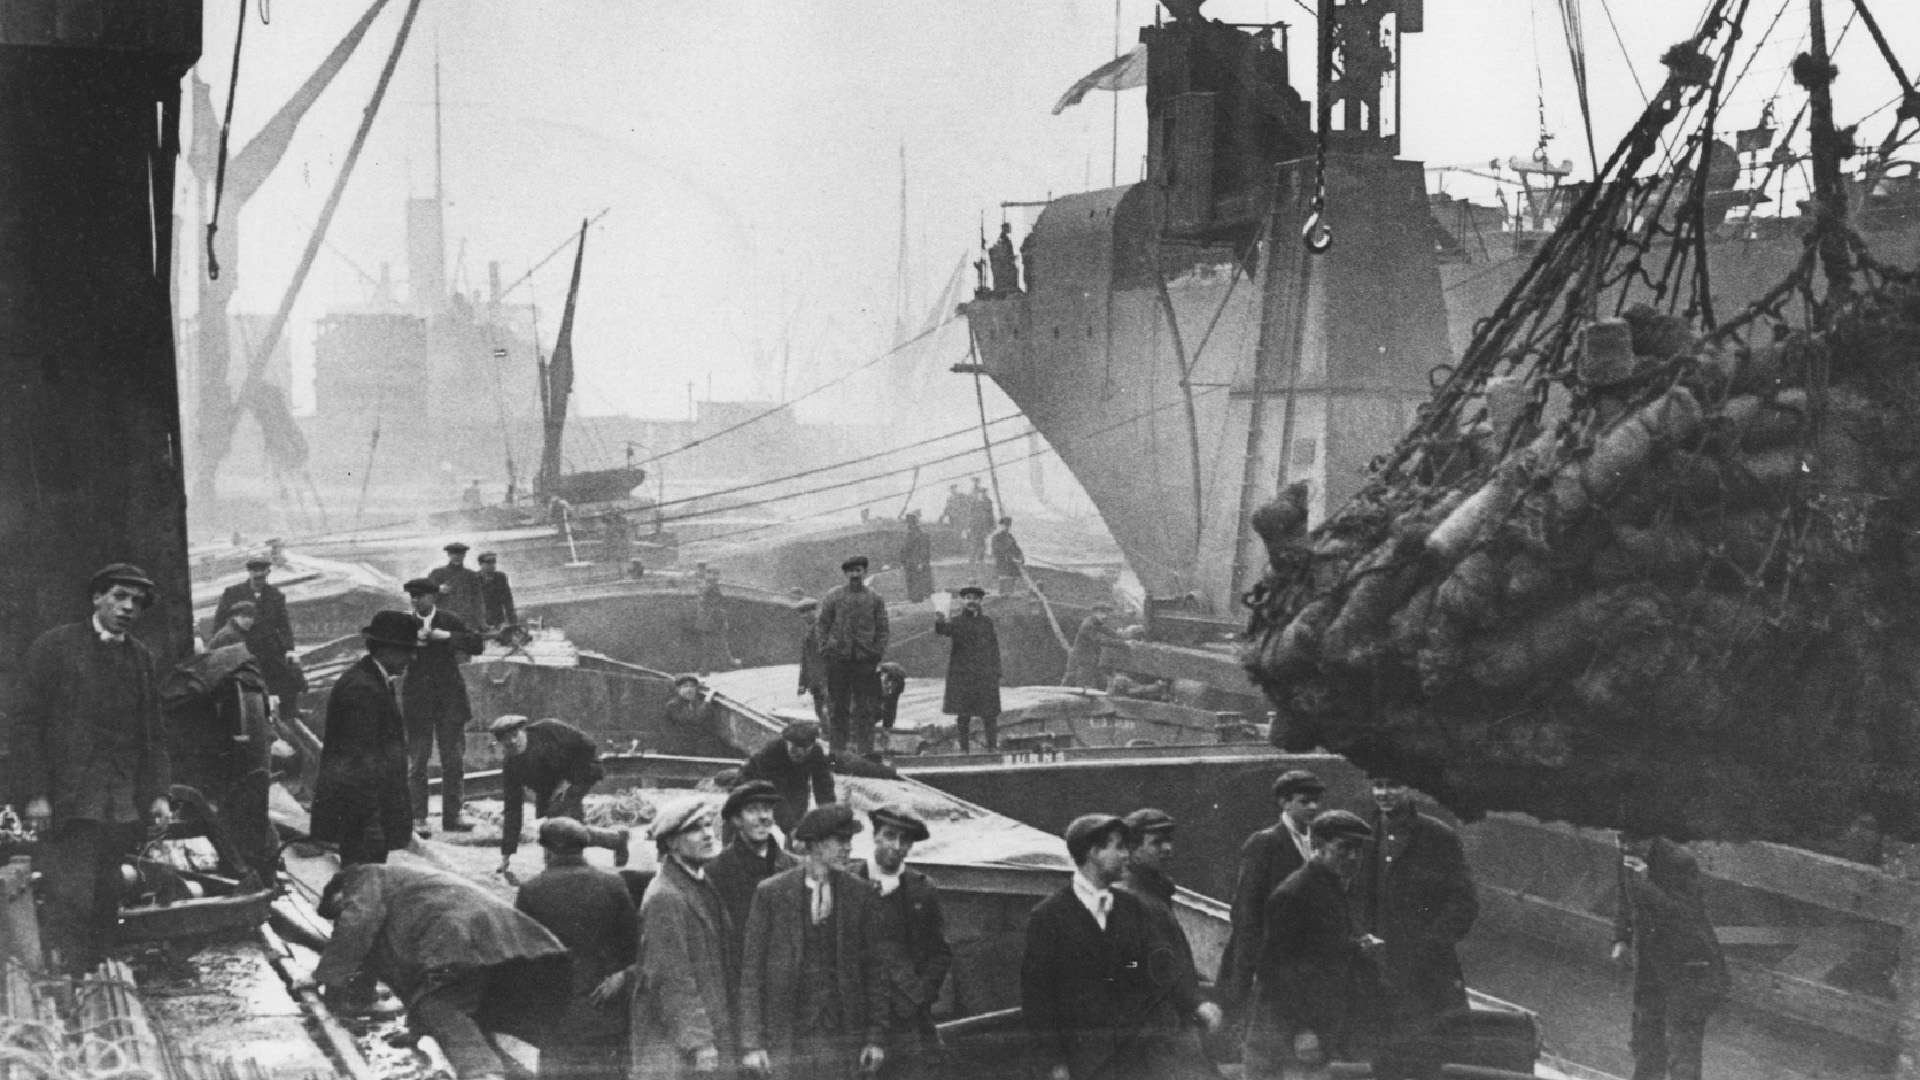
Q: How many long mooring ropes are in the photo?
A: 4